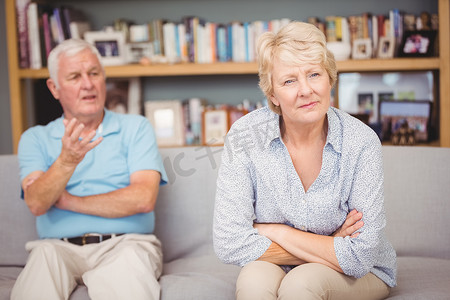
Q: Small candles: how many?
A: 0